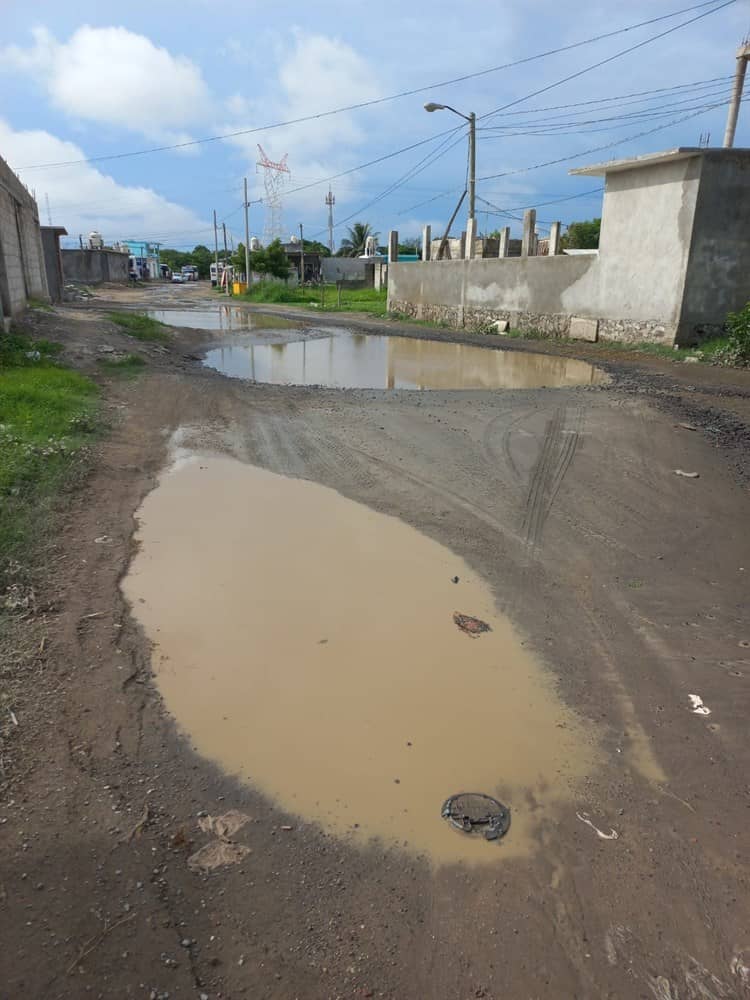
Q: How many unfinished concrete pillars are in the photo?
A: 6